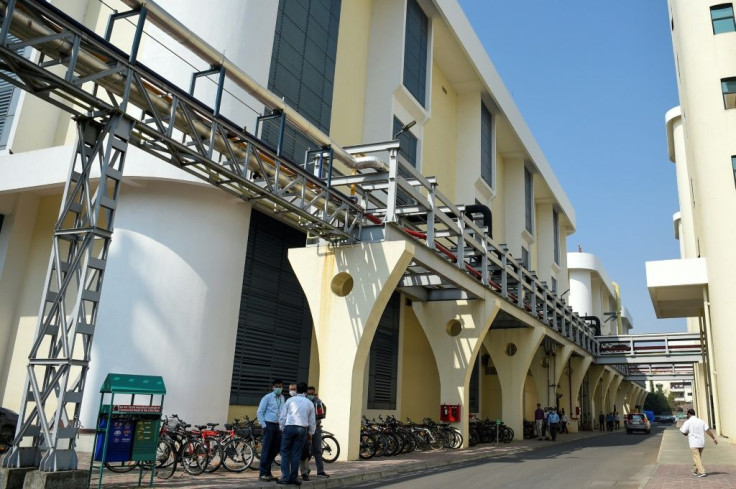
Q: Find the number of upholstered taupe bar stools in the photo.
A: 0